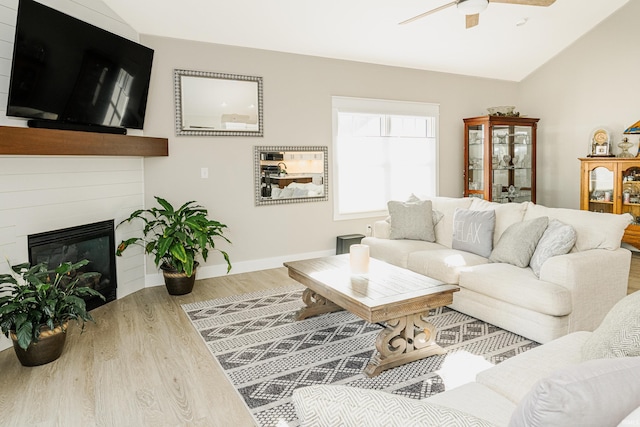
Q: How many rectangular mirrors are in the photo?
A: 2